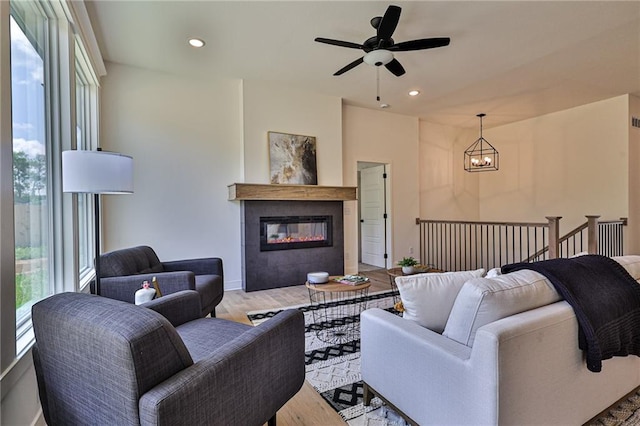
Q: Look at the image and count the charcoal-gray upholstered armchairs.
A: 2